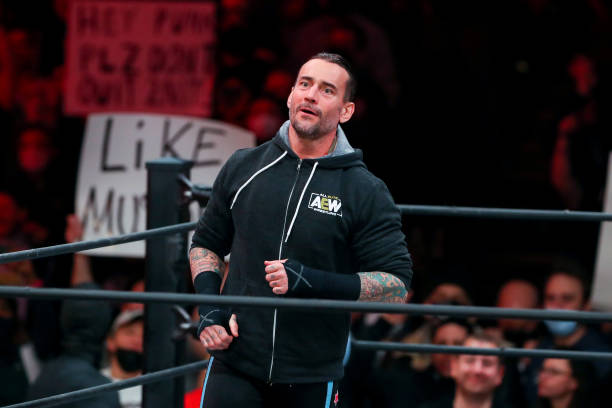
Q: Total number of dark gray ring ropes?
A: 5